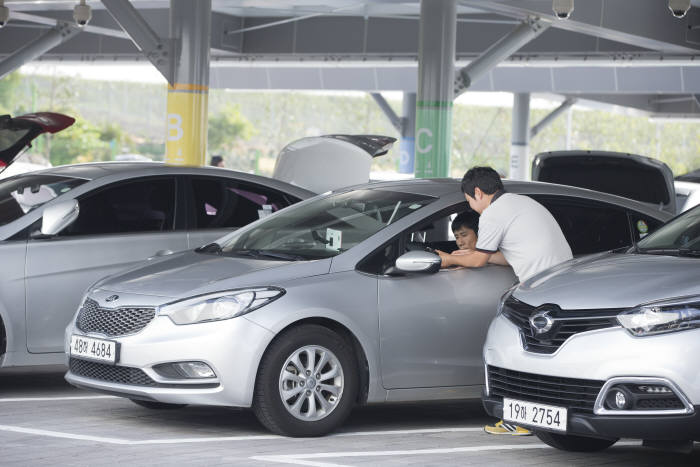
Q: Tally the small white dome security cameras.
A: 4